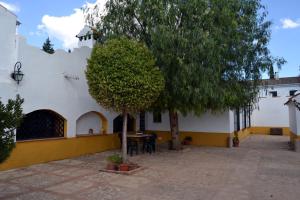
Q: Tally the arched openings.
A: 3